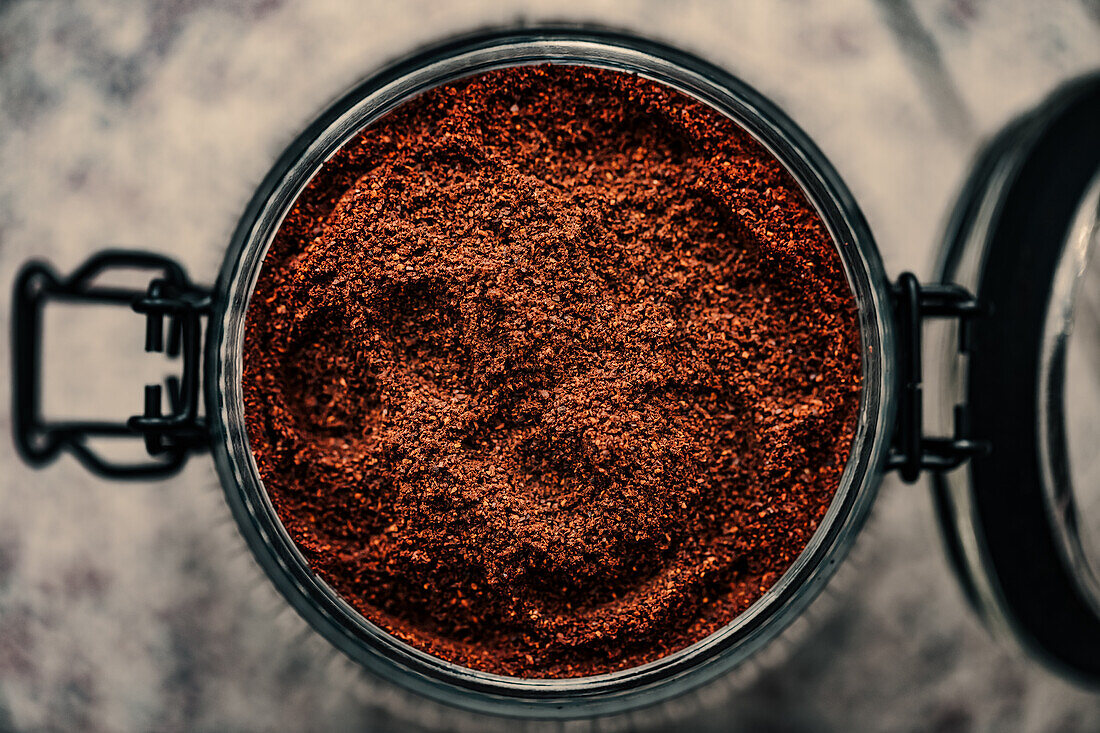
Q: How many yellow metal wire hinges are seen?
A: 0